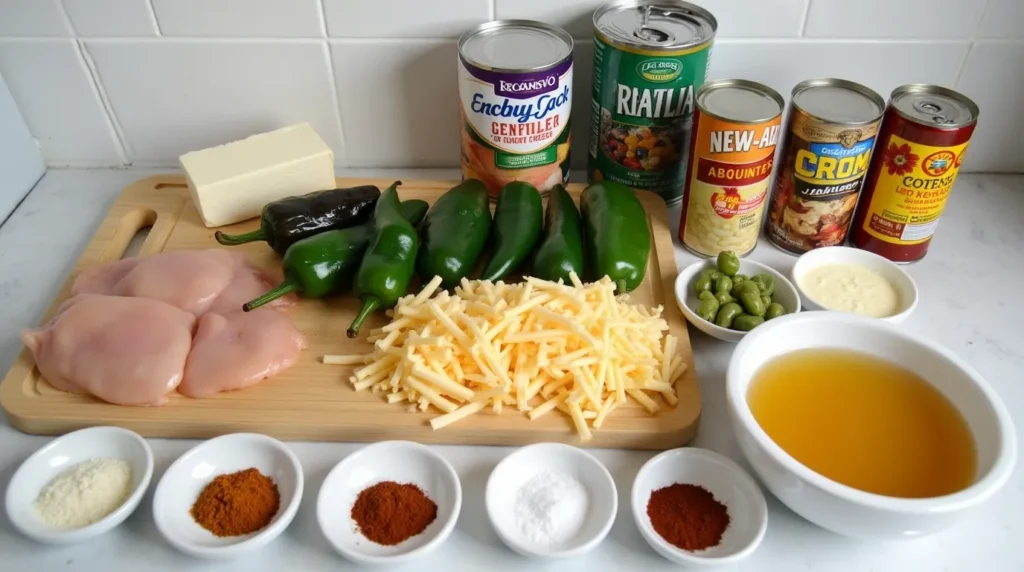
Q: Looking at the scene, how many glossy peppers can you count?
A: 7